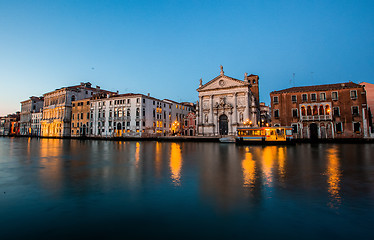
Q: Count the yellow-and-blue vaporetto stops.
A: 1